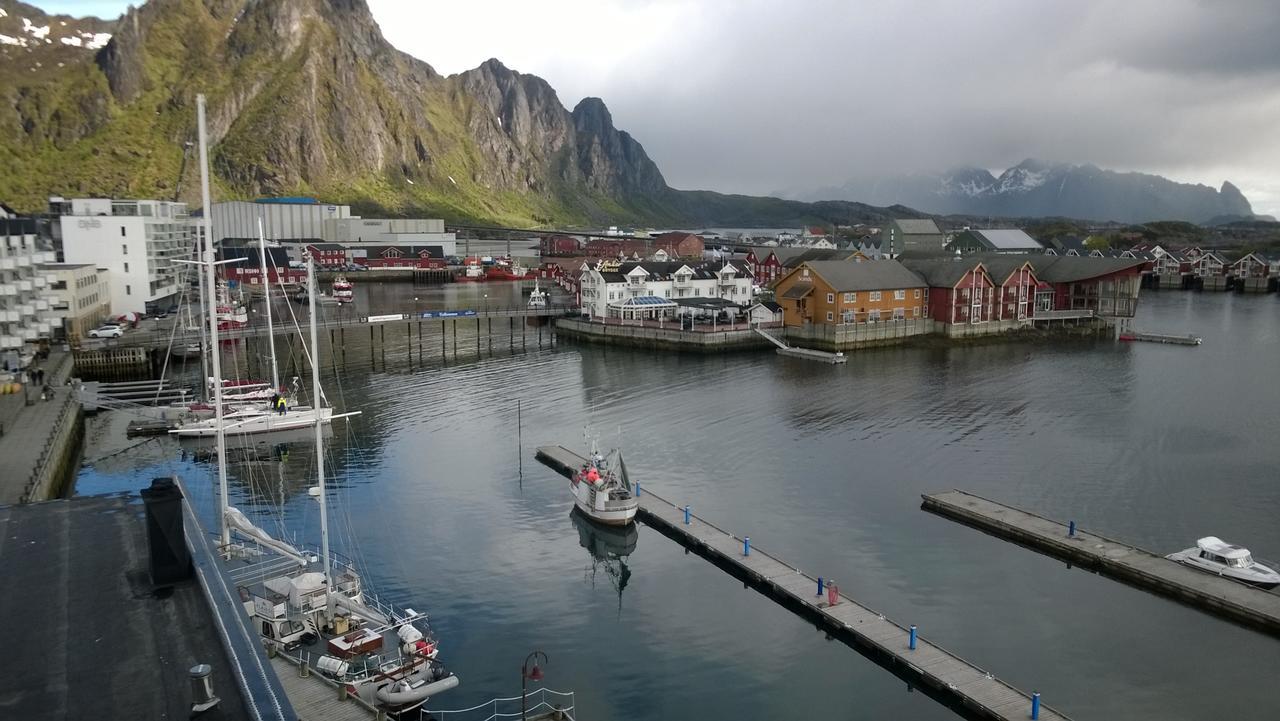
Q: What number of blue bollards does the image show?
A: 7